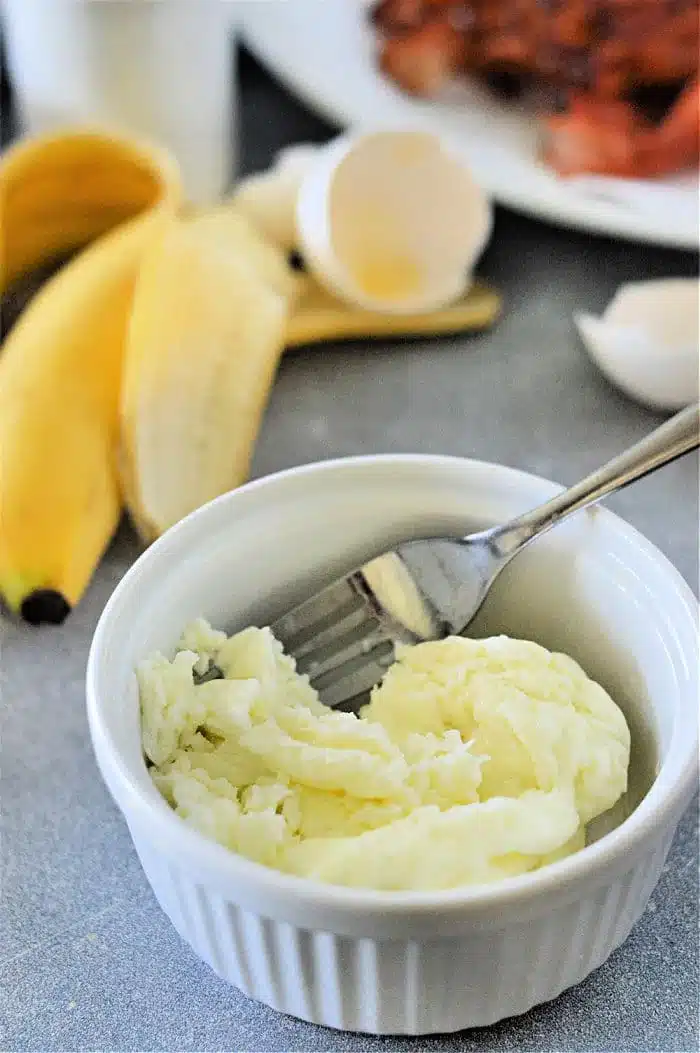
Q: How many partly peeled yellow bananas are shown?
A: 1